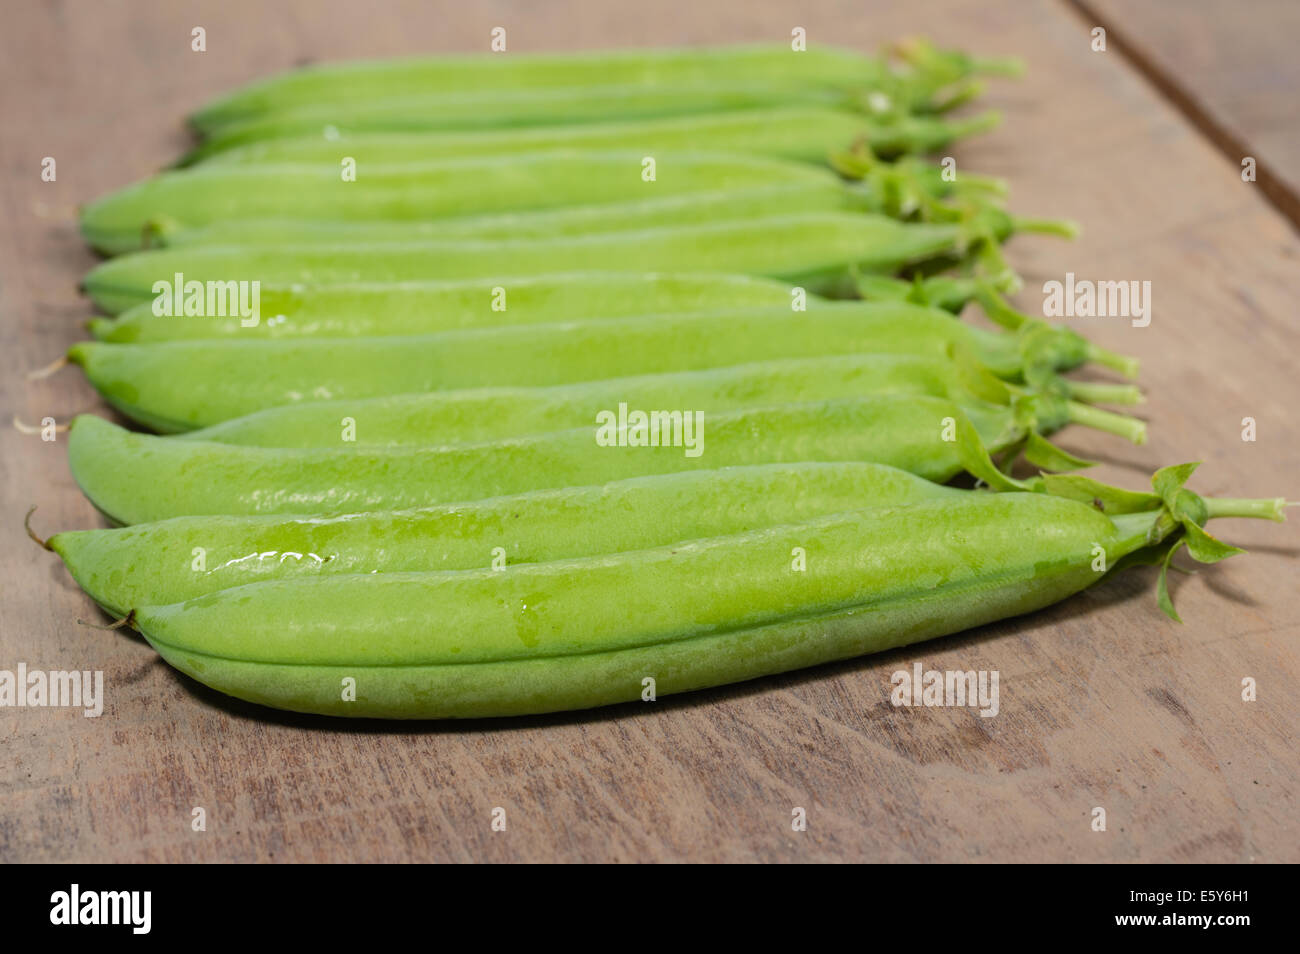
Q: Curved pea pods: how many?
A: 12